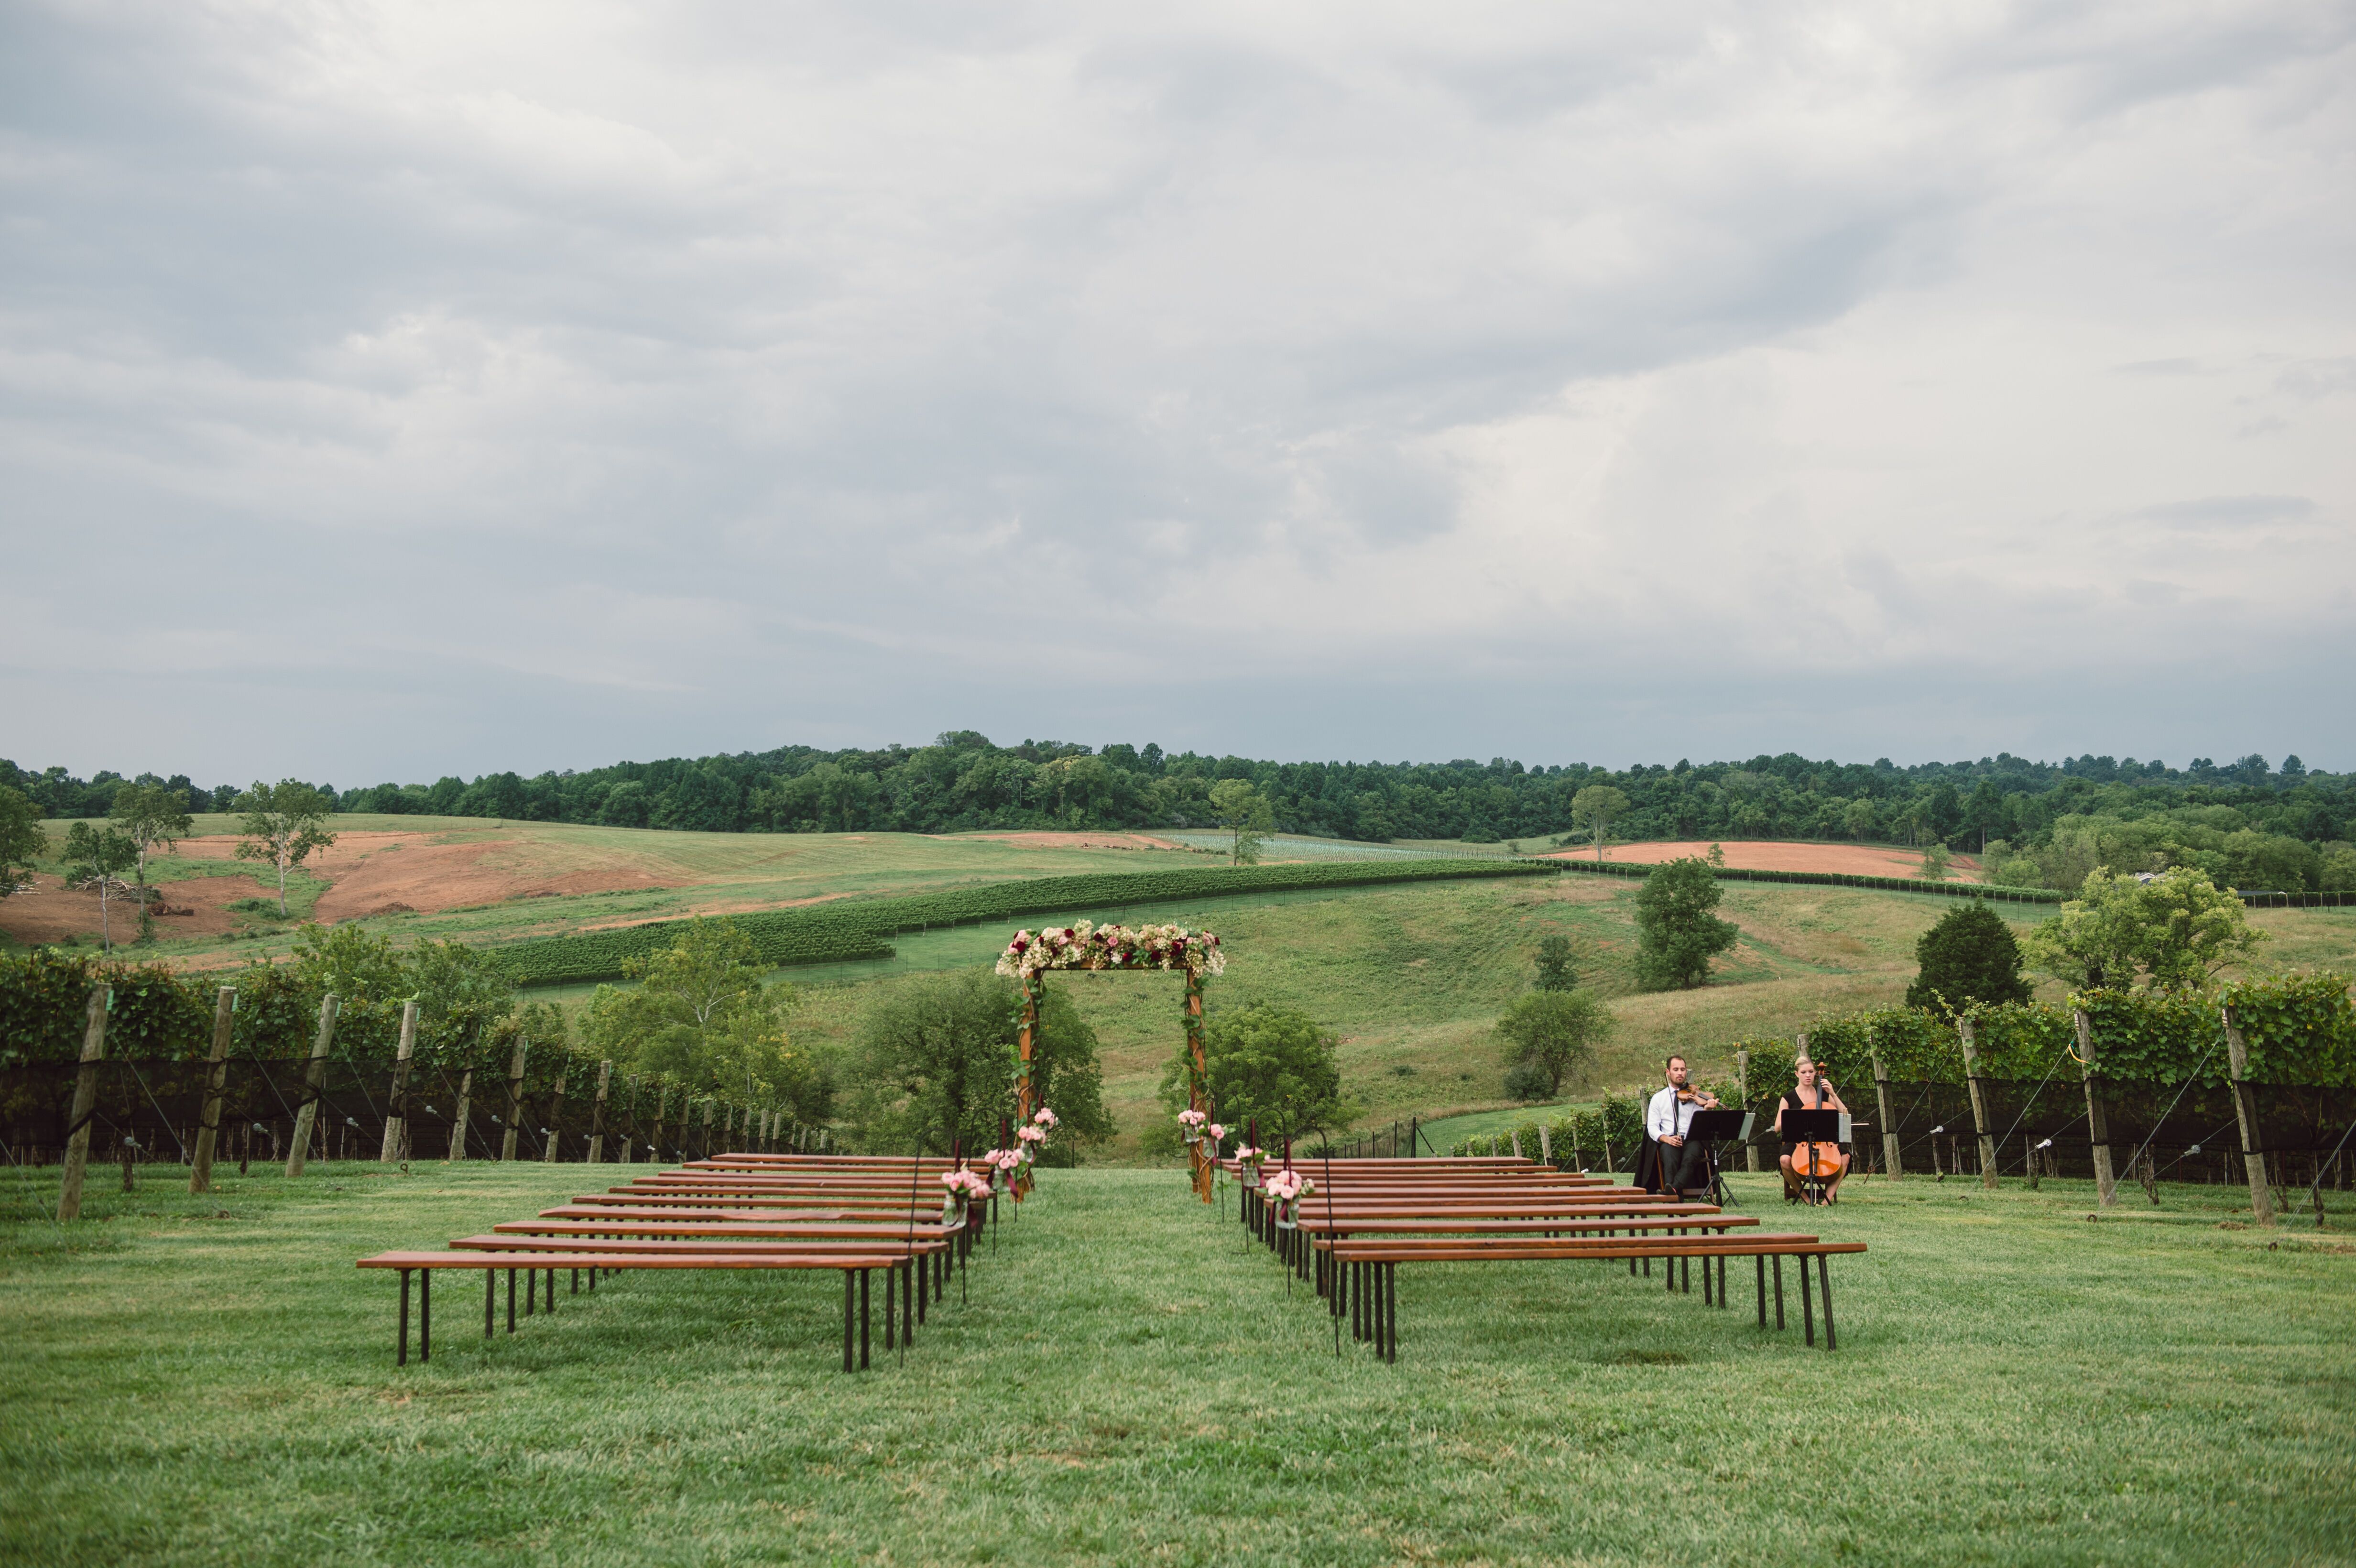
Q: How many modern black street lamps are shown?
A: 0